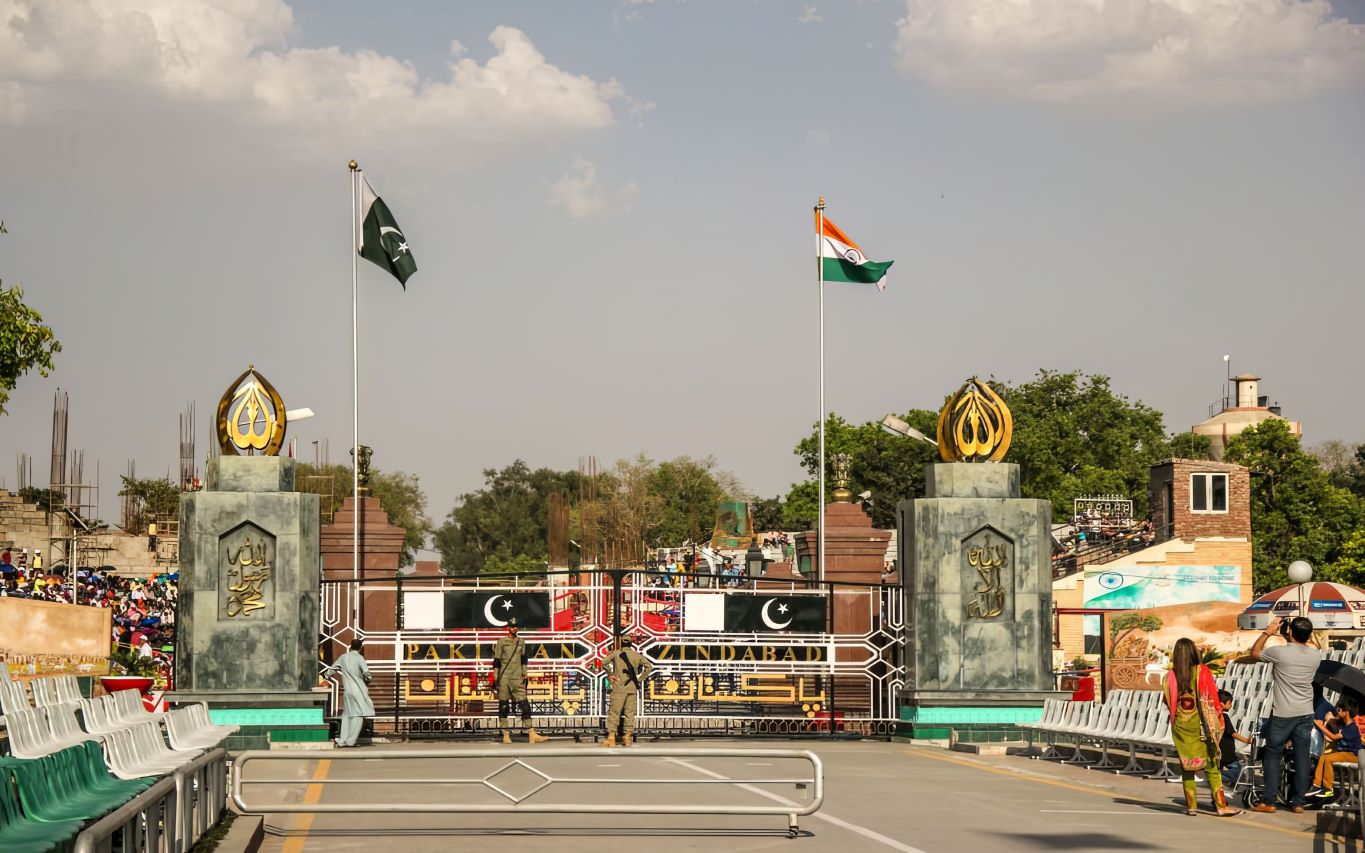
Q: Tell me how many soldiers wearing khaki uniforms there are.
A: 2